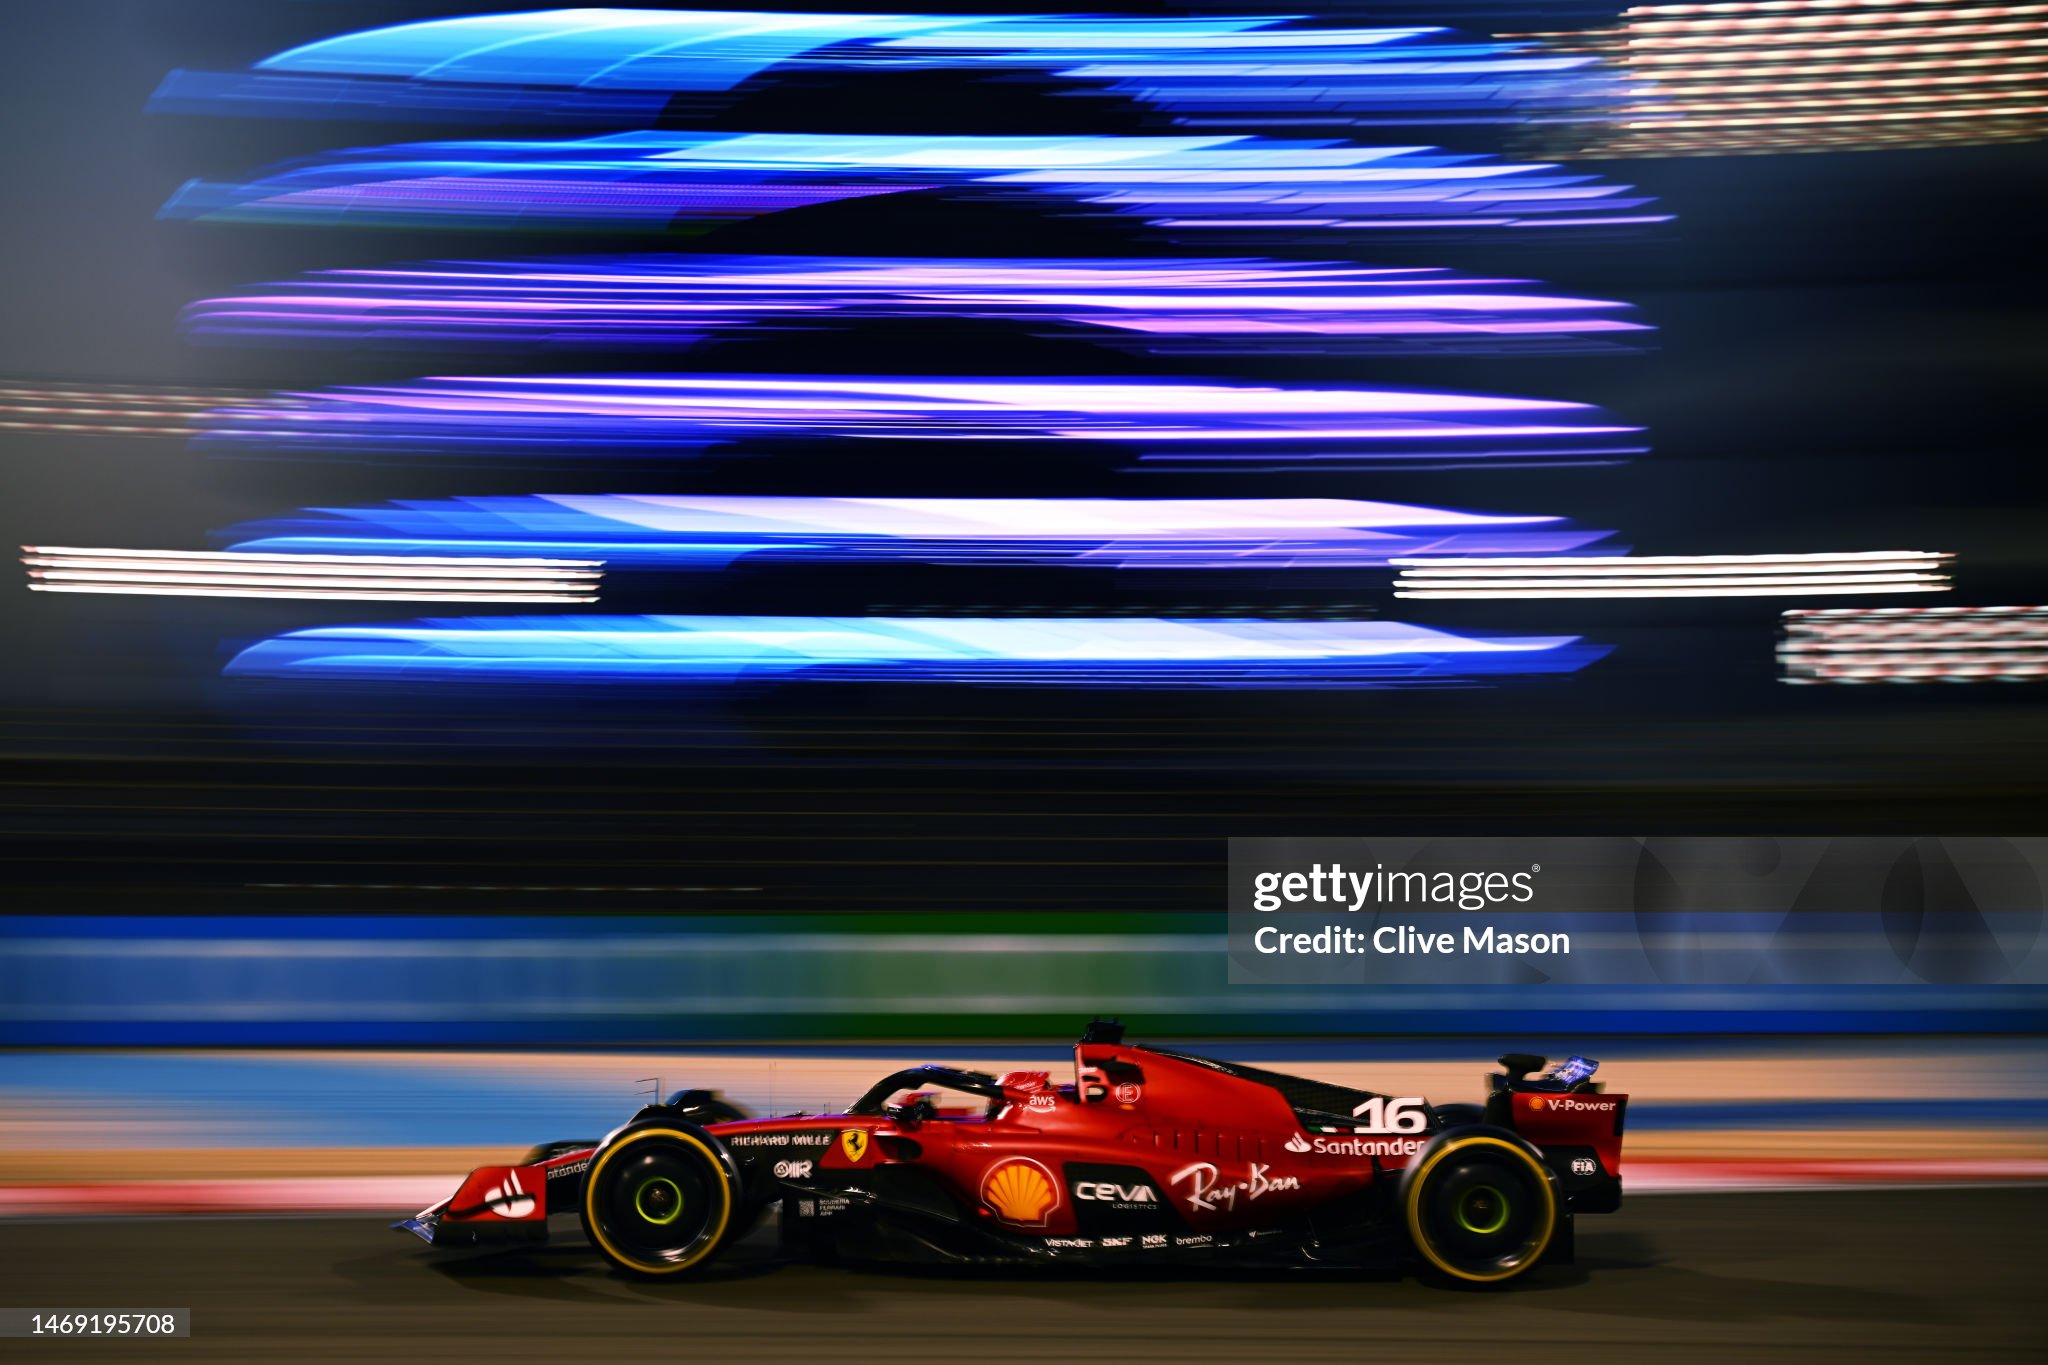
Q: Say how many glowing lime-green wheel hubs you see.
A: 2